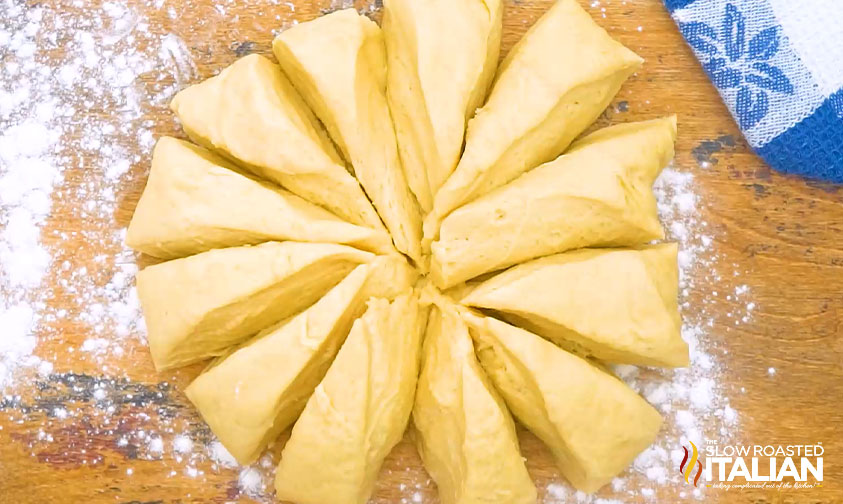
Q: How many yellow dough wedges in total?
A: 12